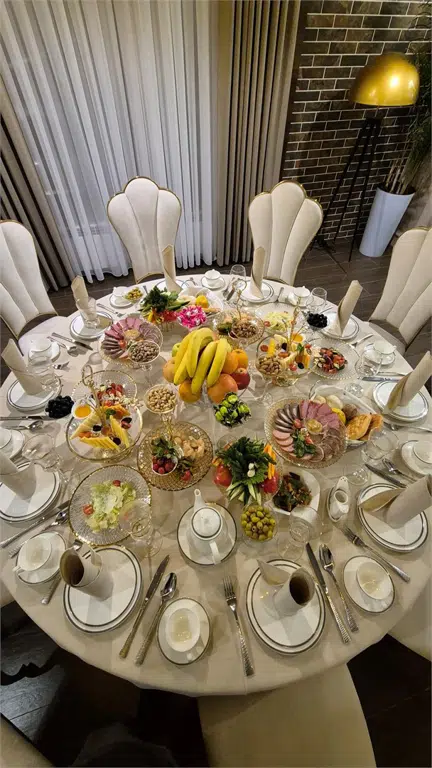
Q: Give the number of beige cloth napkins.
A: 10